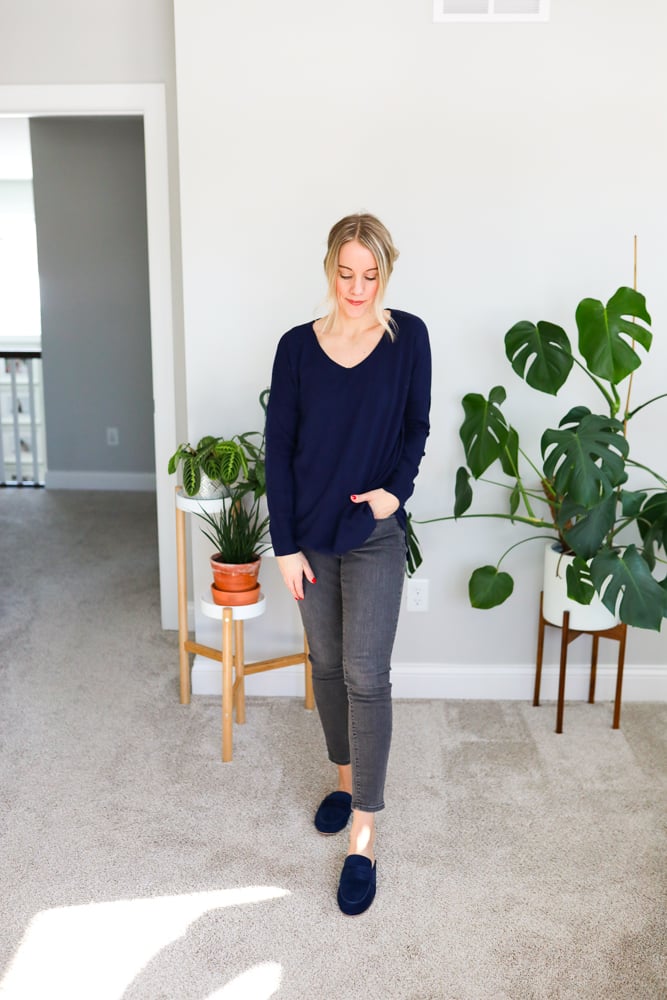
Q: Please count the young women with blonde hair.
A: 1